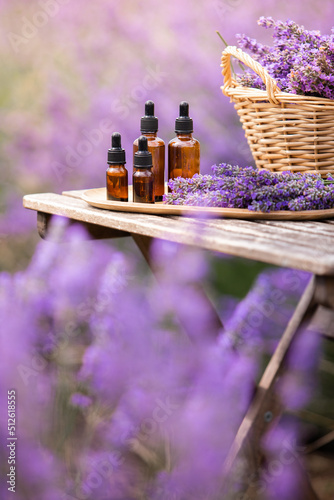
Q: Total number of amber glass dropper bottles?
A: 4